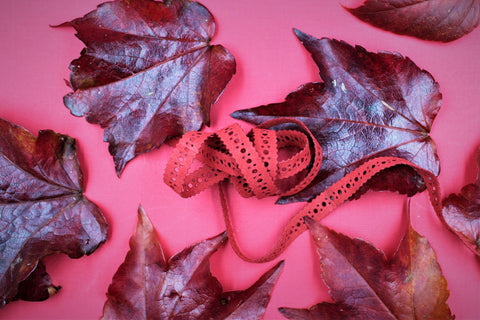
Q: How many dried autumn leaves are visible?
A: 7